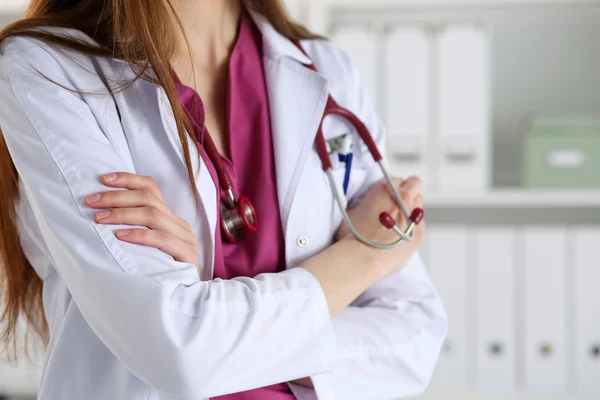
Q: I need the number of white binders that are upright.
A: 7